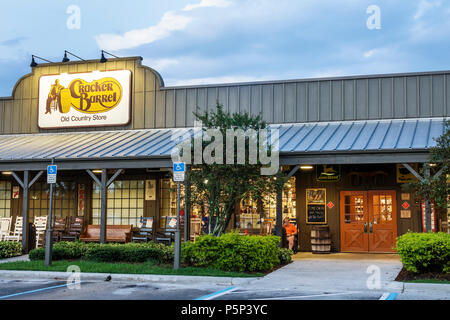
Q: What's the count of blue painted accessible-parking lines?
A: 3